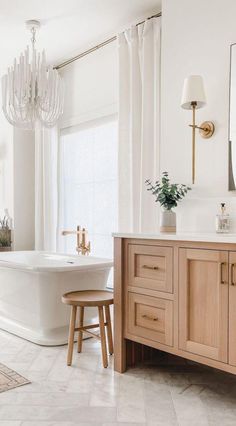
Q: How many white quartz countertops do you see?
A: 1